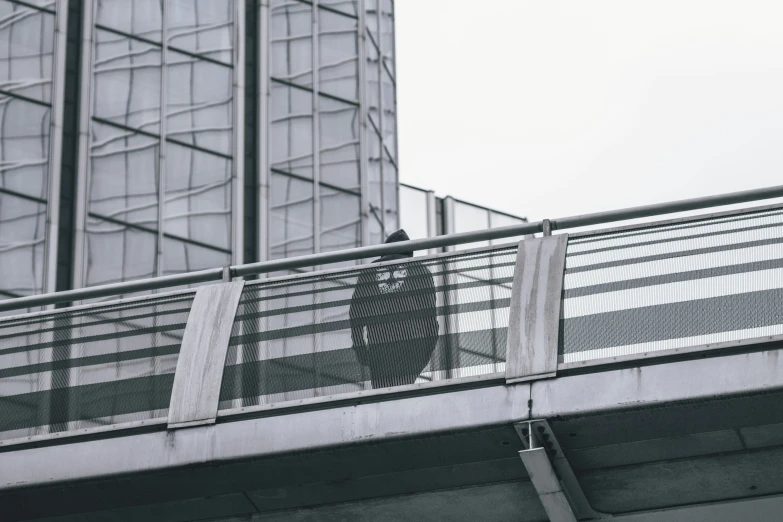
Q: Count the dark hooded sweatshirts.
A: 1